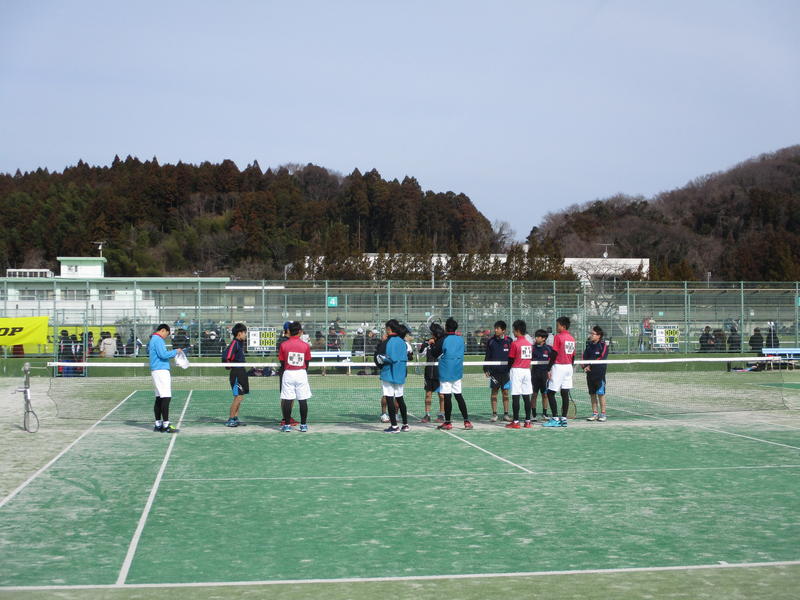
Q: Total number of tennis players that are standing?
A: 13